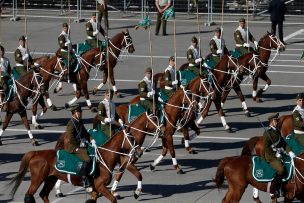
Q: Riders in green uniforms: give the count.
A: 13